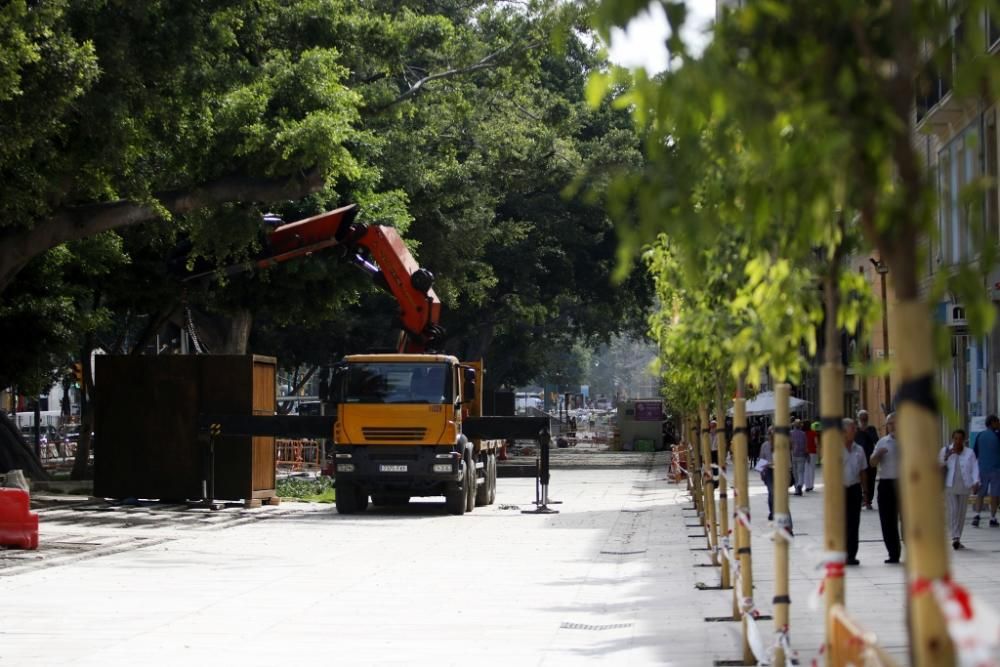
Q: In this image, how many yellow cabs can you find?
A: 1